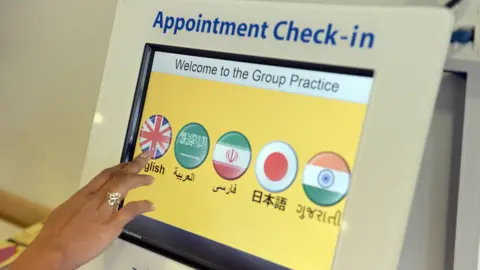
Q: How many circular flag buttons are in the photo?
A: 5